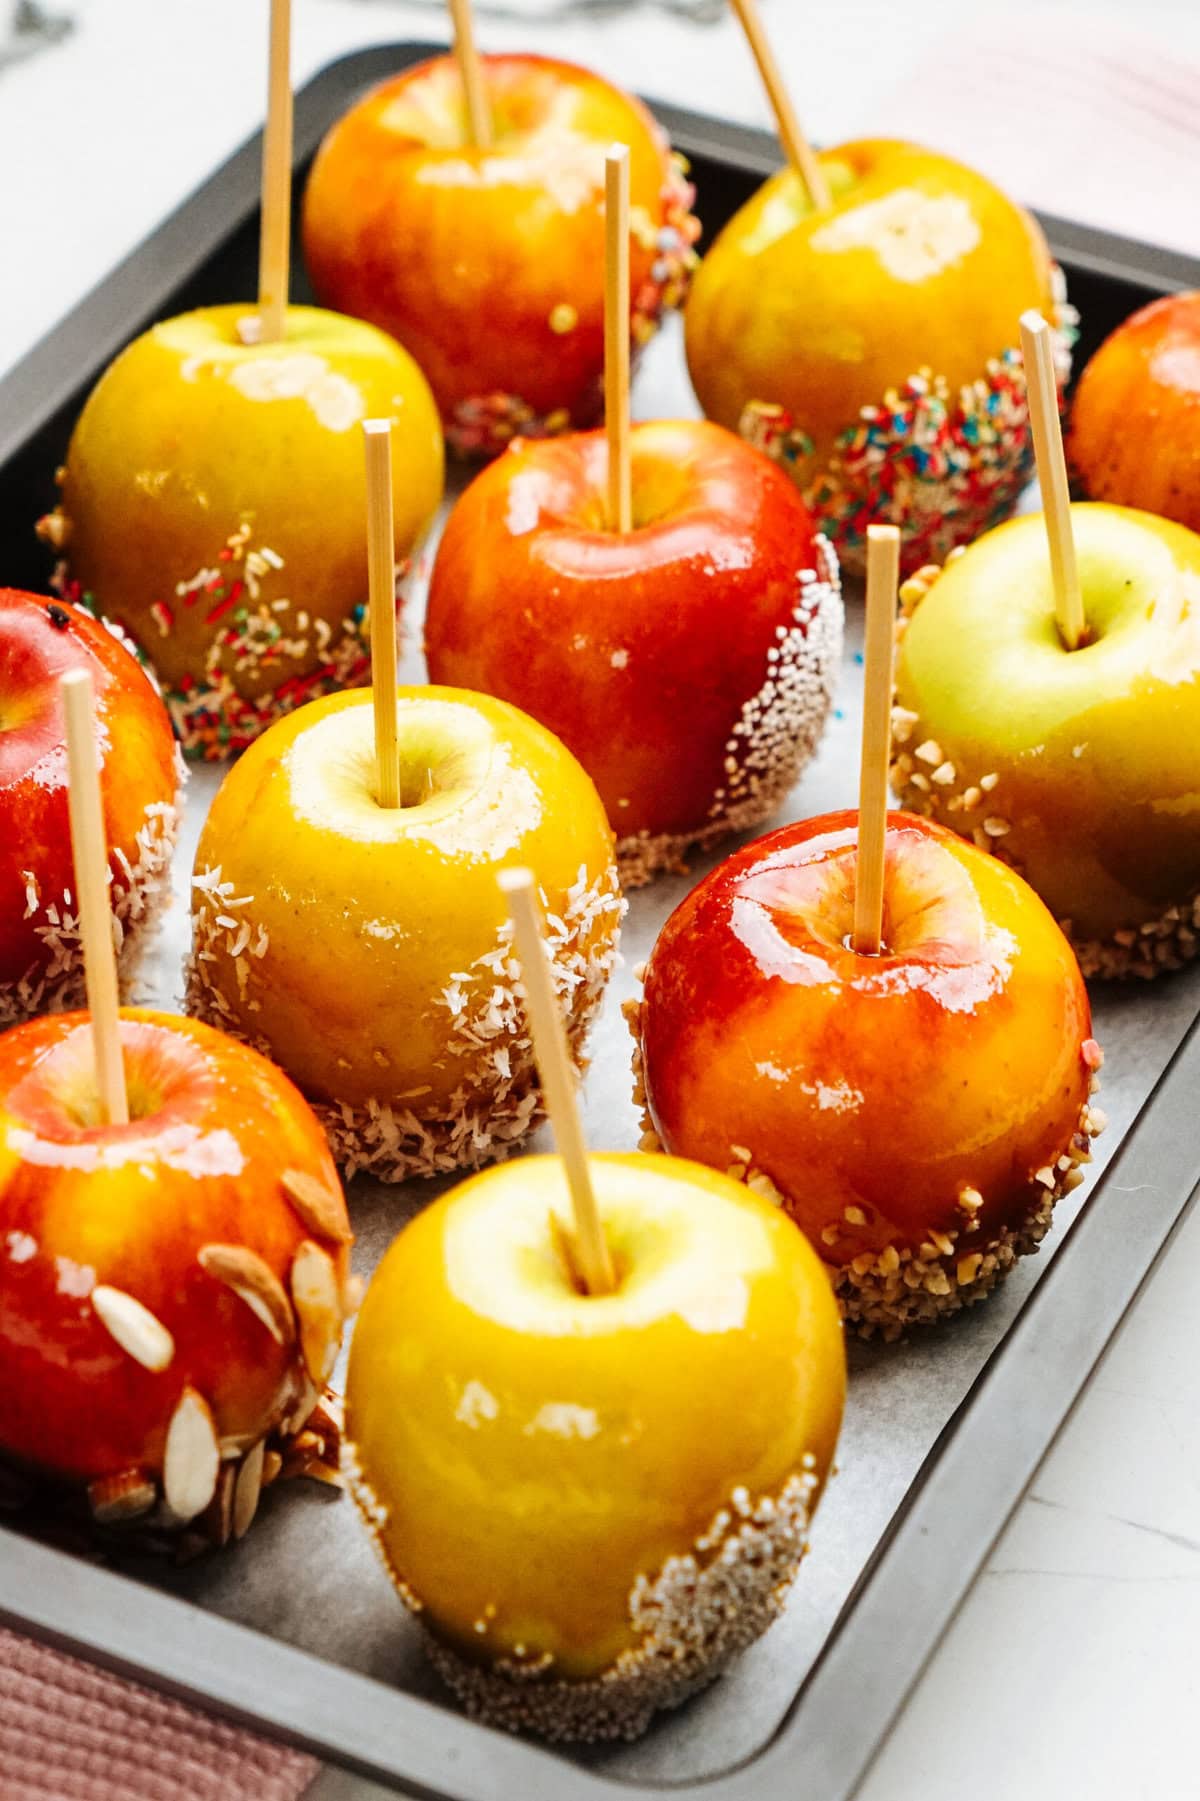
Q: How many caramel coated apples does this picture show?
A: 11